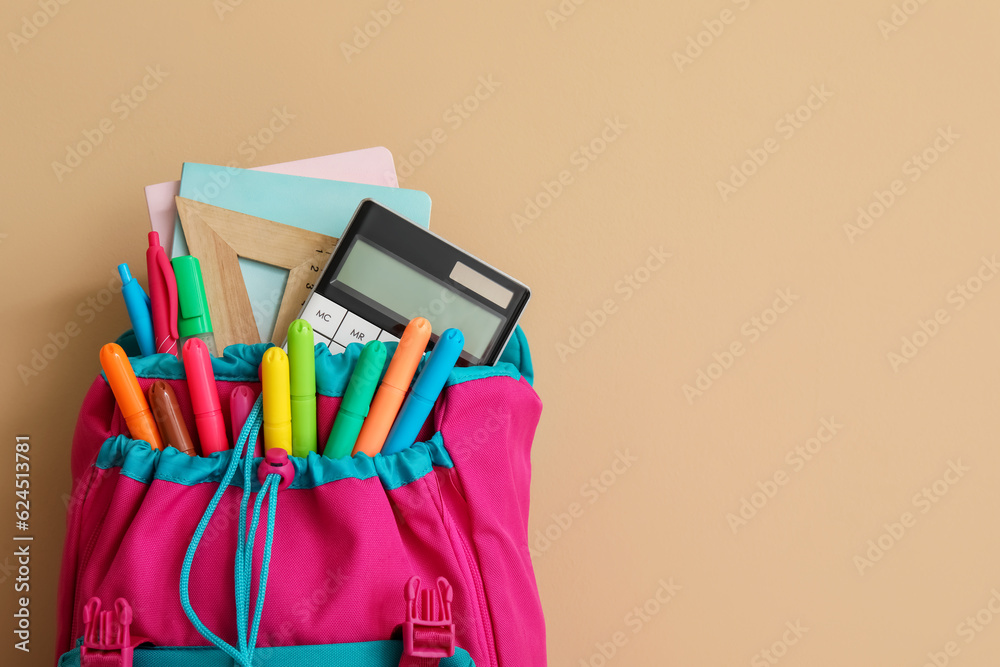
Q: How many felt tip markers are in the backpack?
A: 9